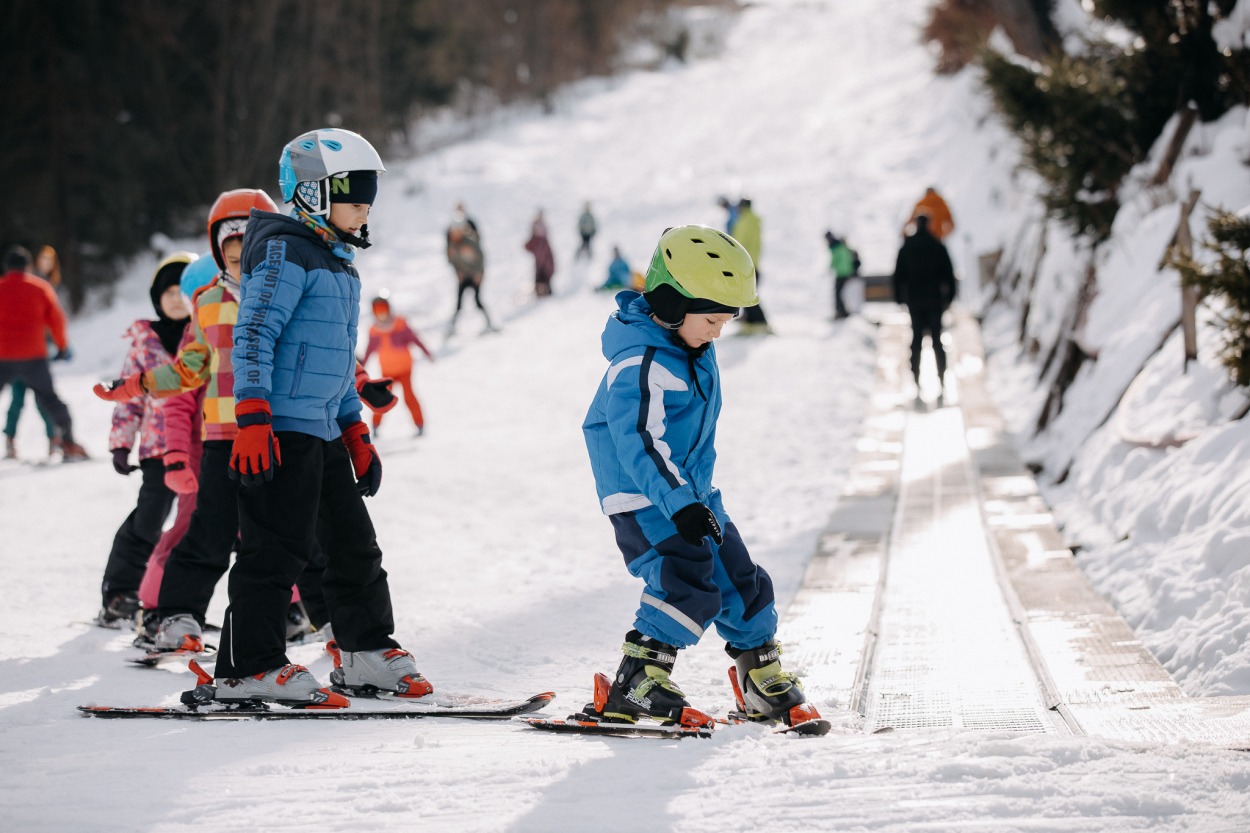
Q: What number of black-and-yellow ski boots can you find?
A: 2